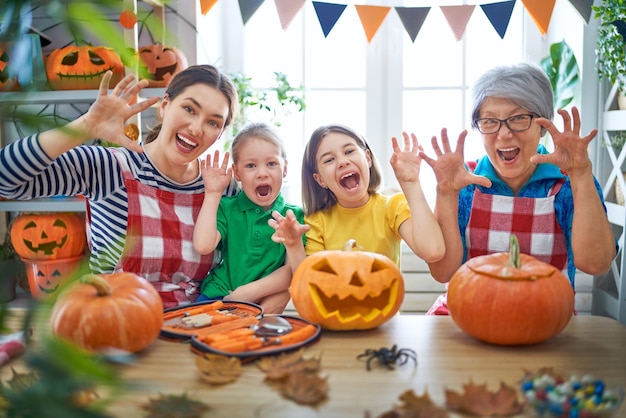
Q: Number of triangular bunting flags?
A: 10